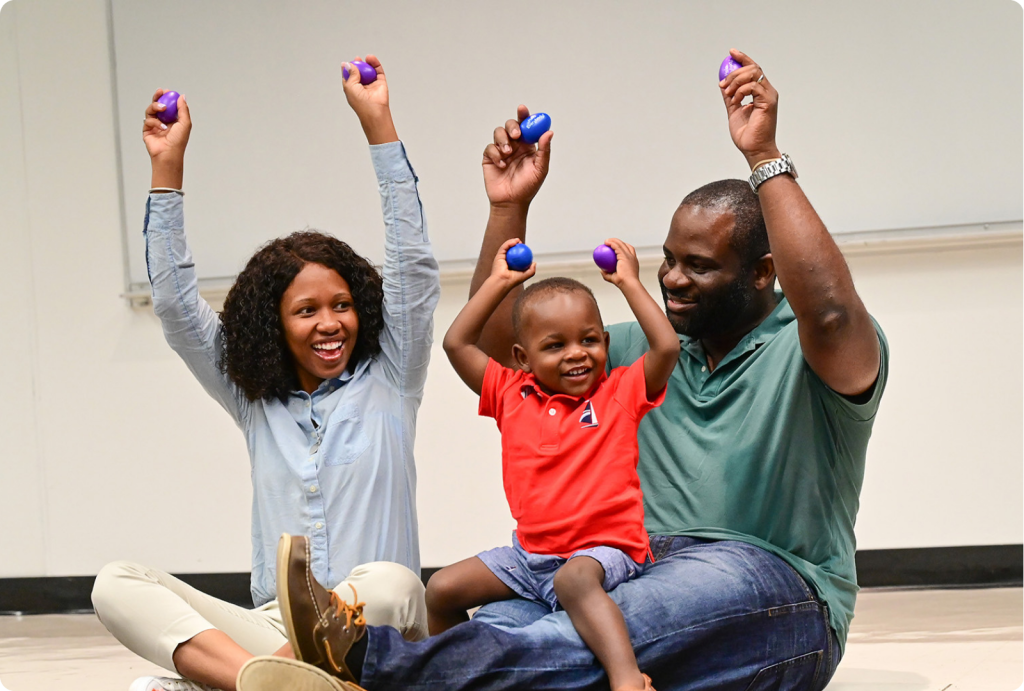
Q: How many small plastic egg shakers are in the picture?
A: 6